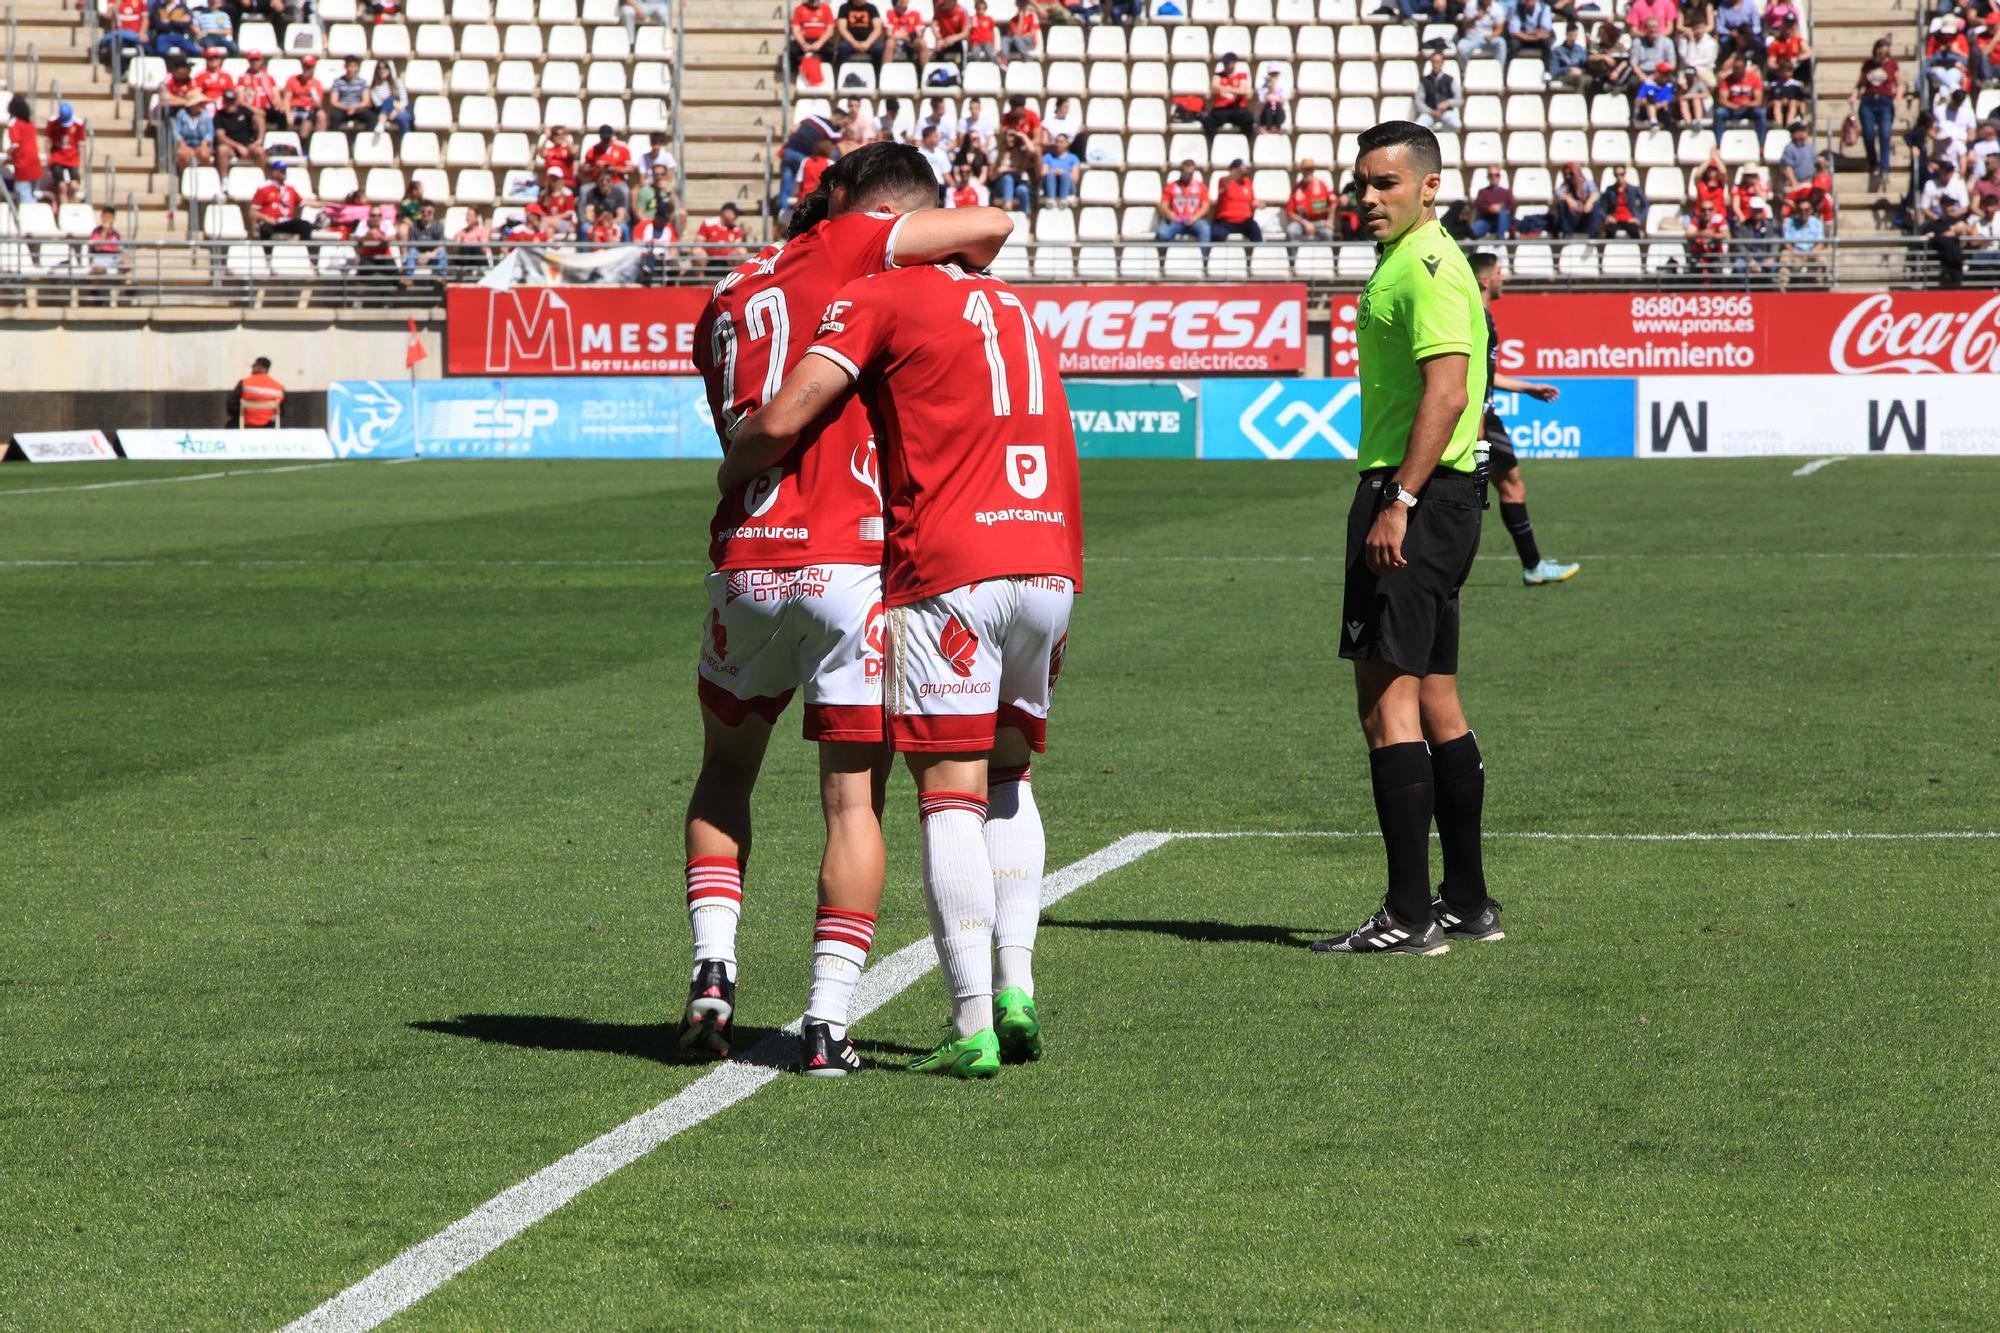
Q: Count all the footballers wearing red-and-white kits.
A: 2